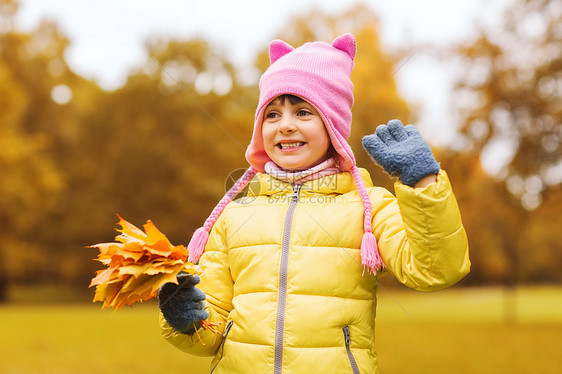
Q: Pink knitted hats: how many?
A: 1